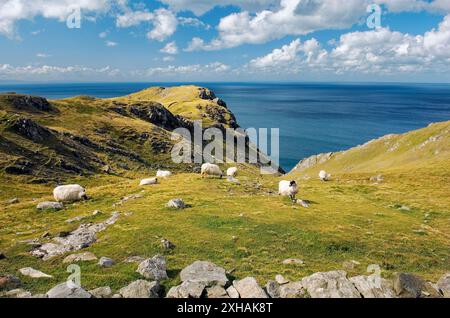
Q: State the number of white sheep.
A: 7